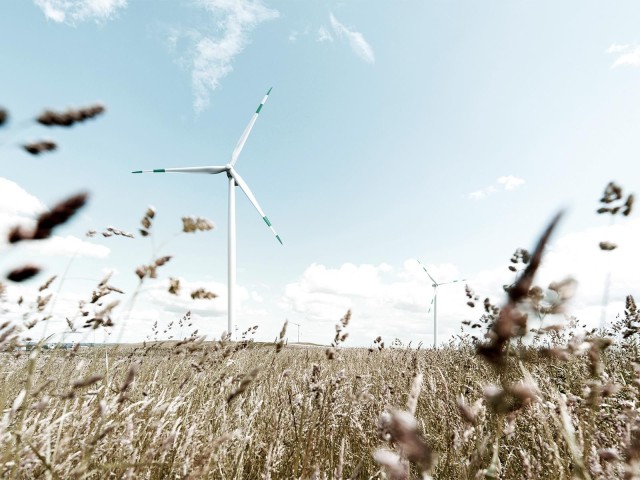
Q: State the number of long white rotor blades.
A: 6